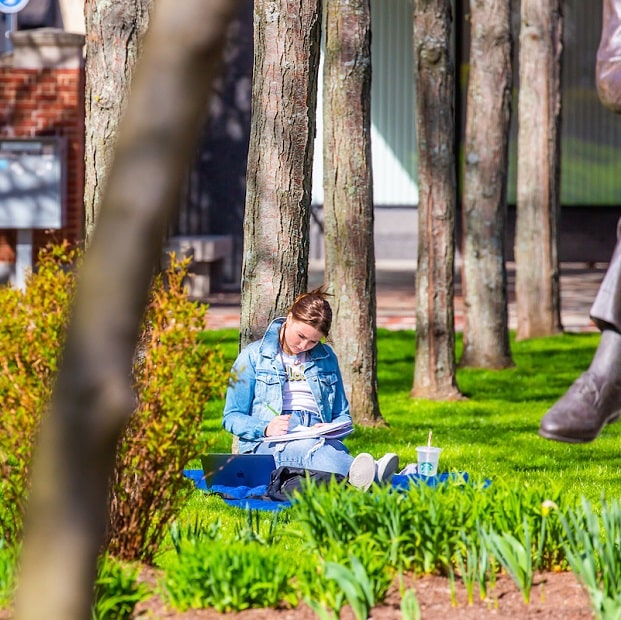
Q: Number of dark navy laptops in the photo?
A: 1